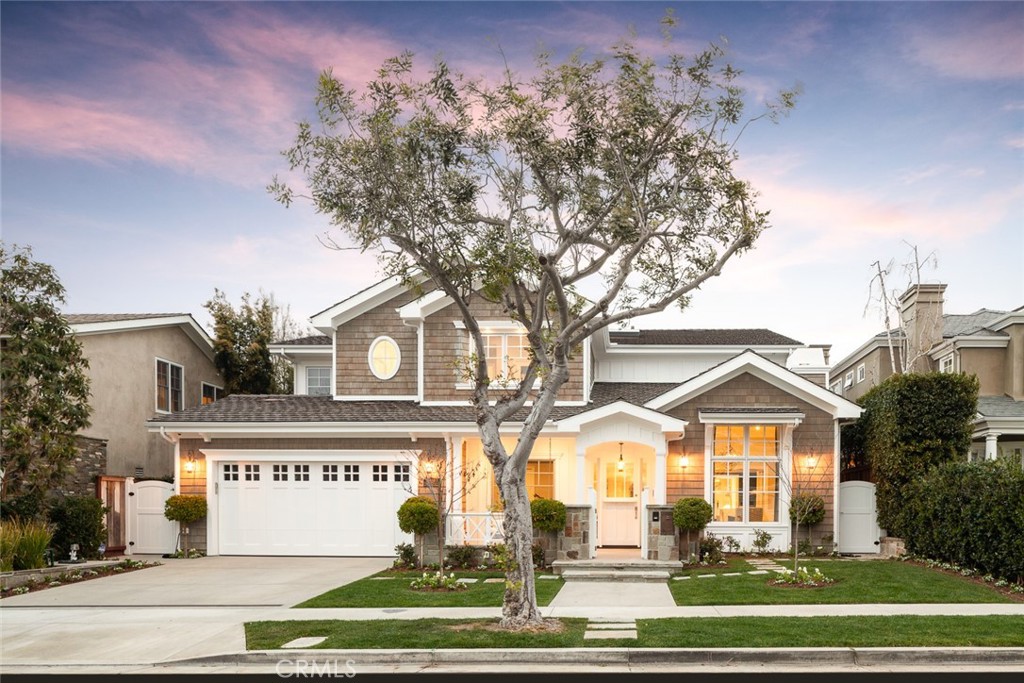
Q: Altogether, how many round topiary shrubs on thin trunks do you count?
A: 5